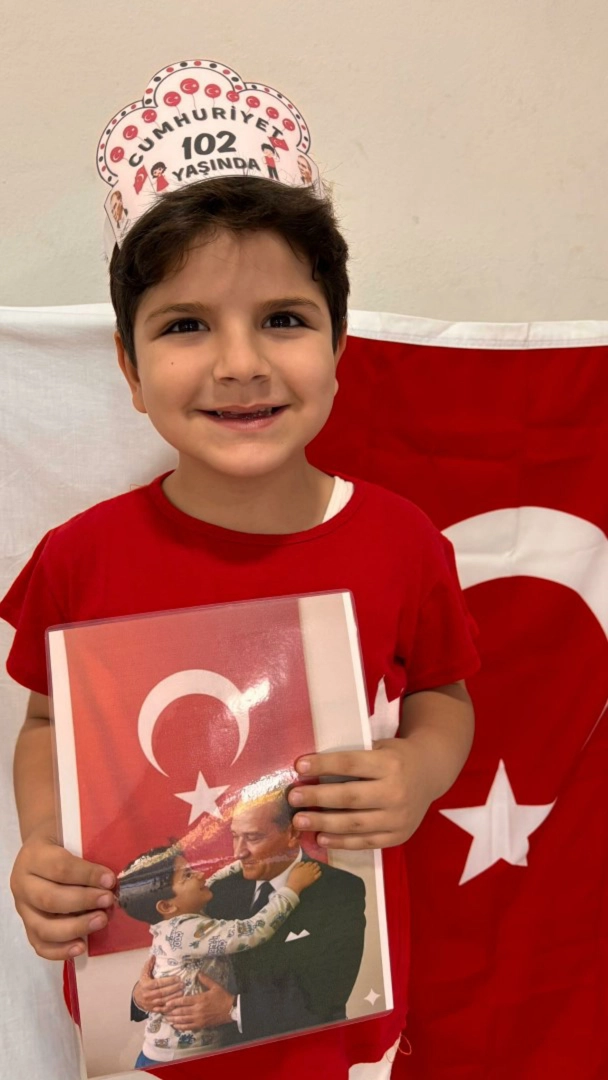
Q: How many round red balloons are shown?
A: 10